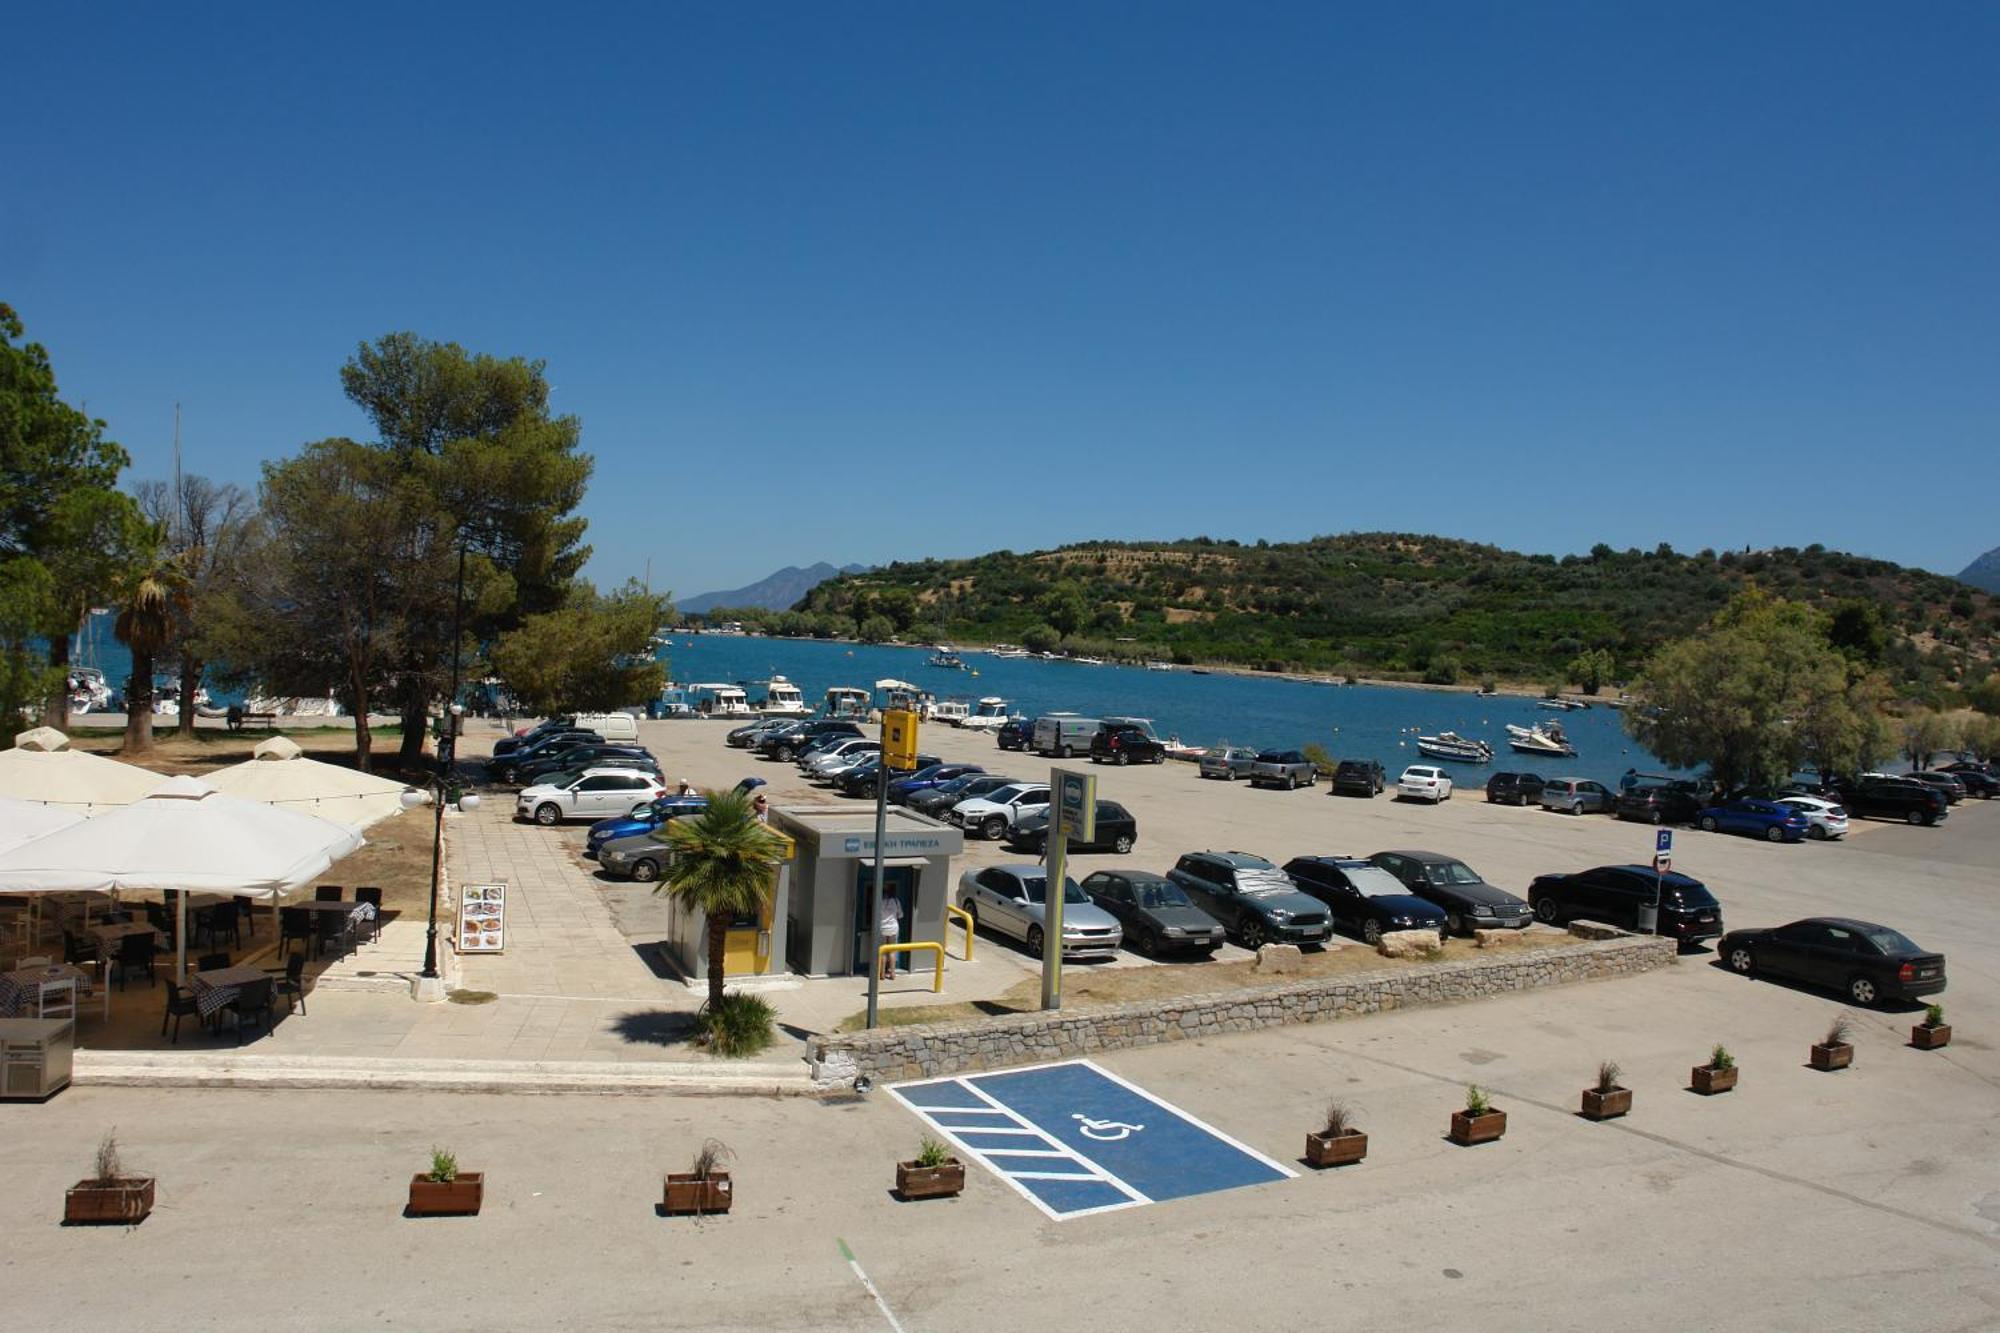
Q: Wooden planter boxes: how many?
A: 10